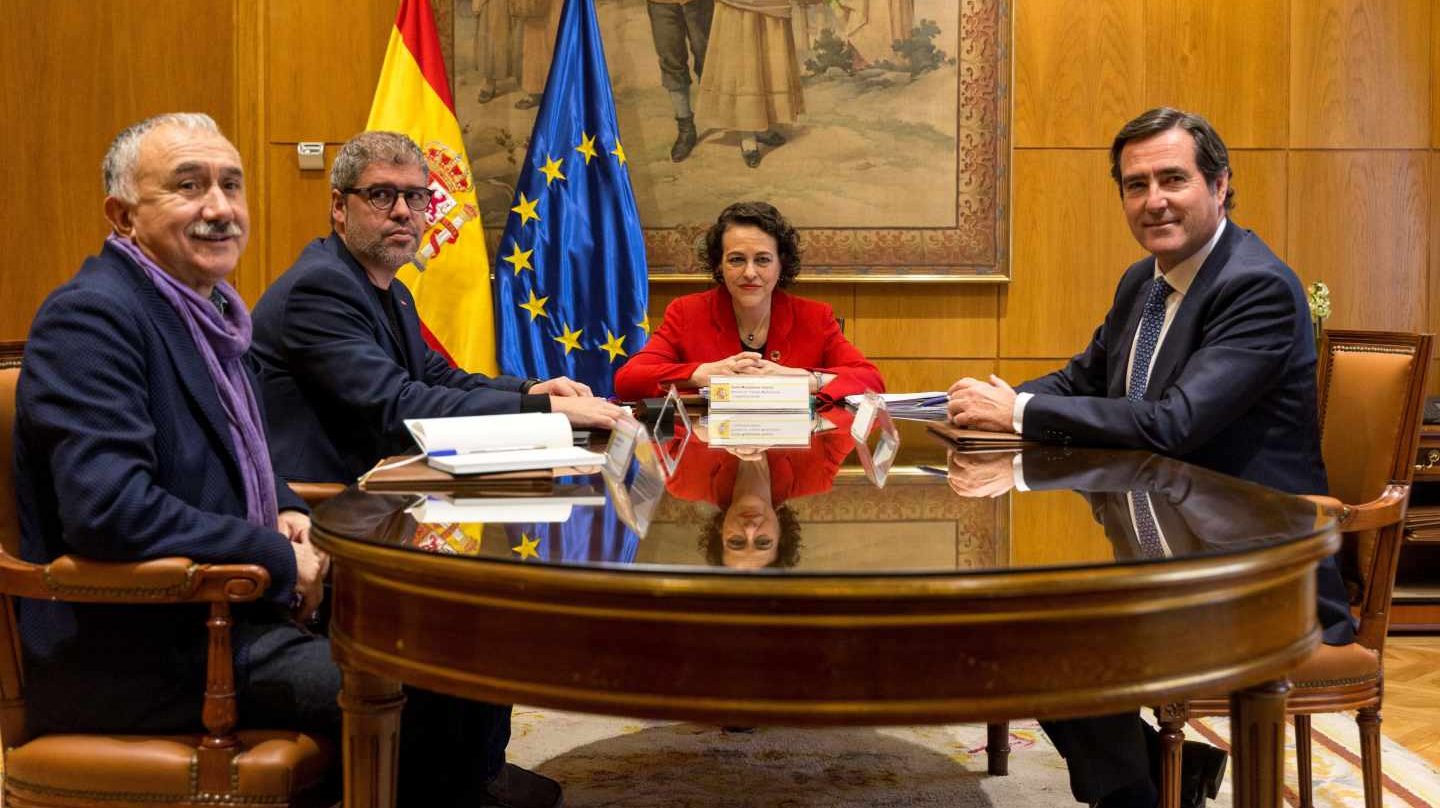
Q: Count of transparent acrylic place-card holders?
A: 4